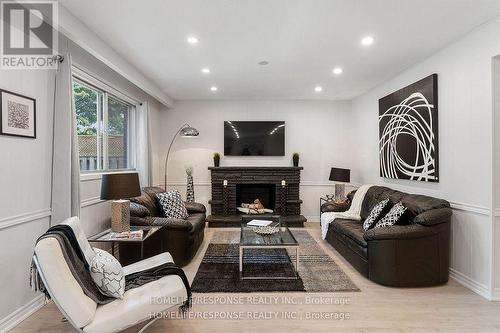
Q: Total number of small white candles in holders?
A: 2